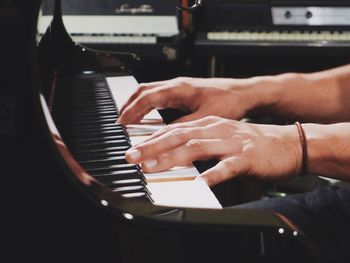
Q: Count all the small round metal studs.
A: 4